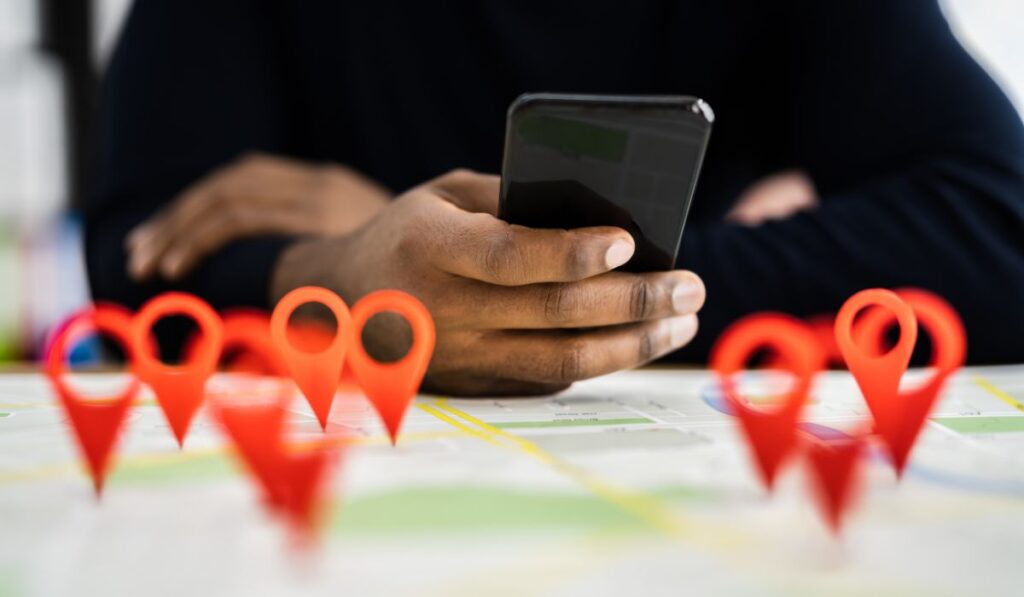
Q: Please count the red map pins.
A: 10